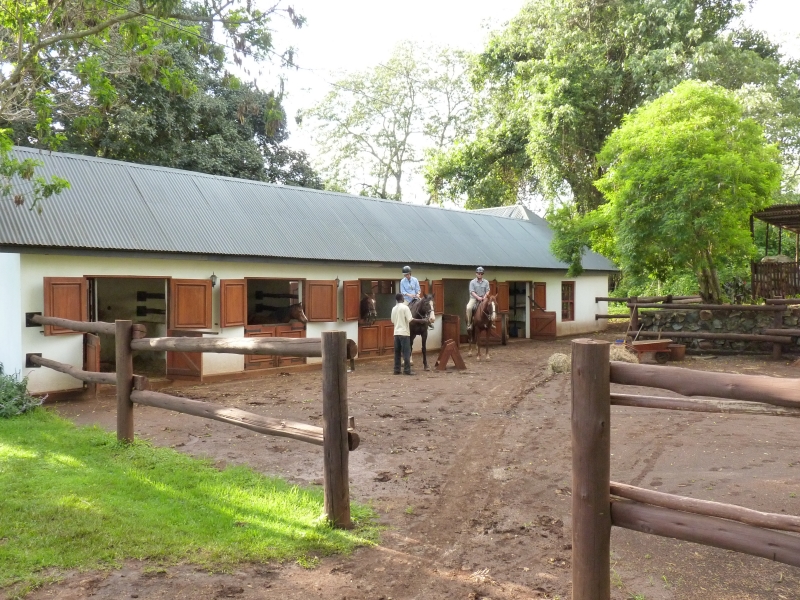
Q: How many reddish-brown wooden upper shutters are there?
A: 10